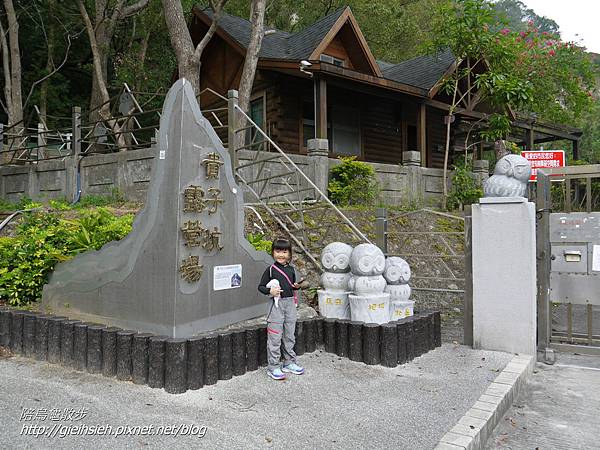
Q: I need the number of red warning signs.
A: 1